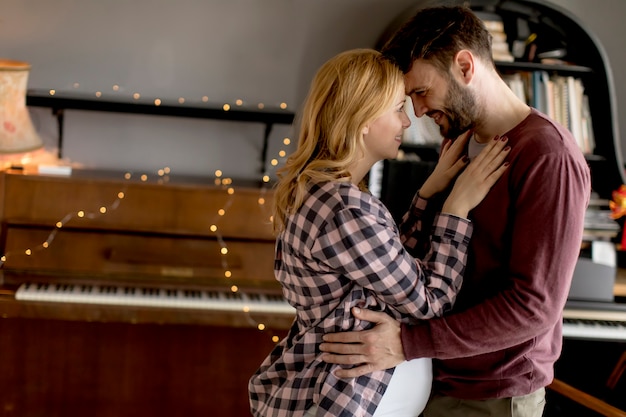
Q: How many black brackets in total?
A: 2